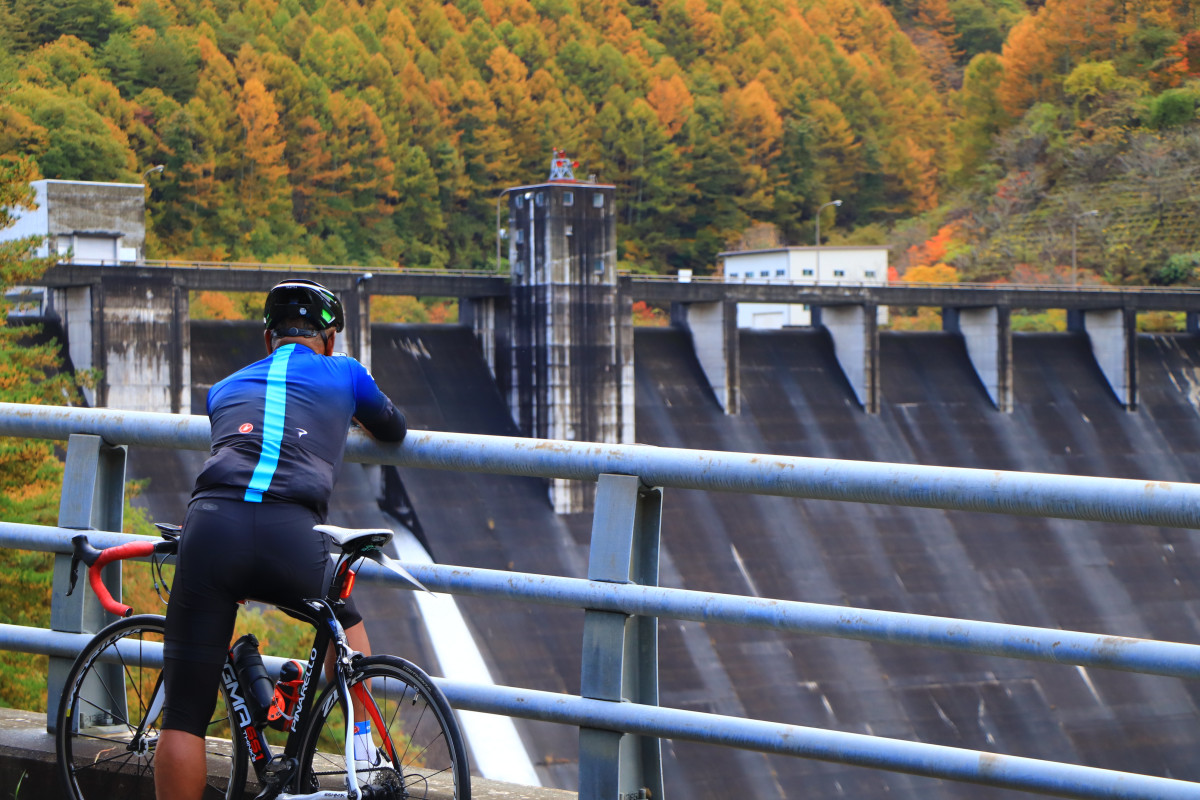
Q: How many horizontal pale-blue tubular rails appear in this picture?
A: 3